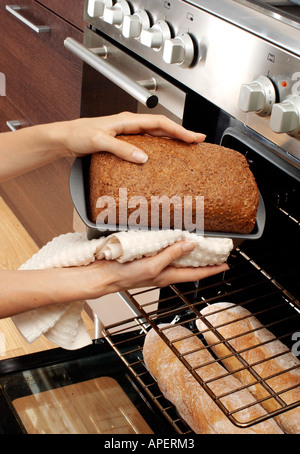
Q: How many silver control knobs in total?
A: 7